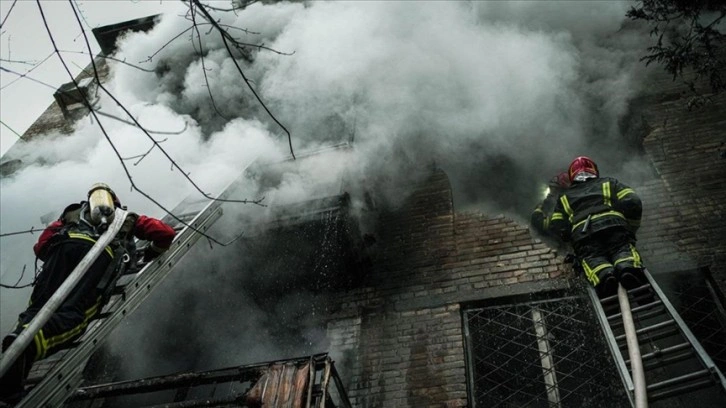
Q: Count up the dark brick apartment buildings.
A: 1